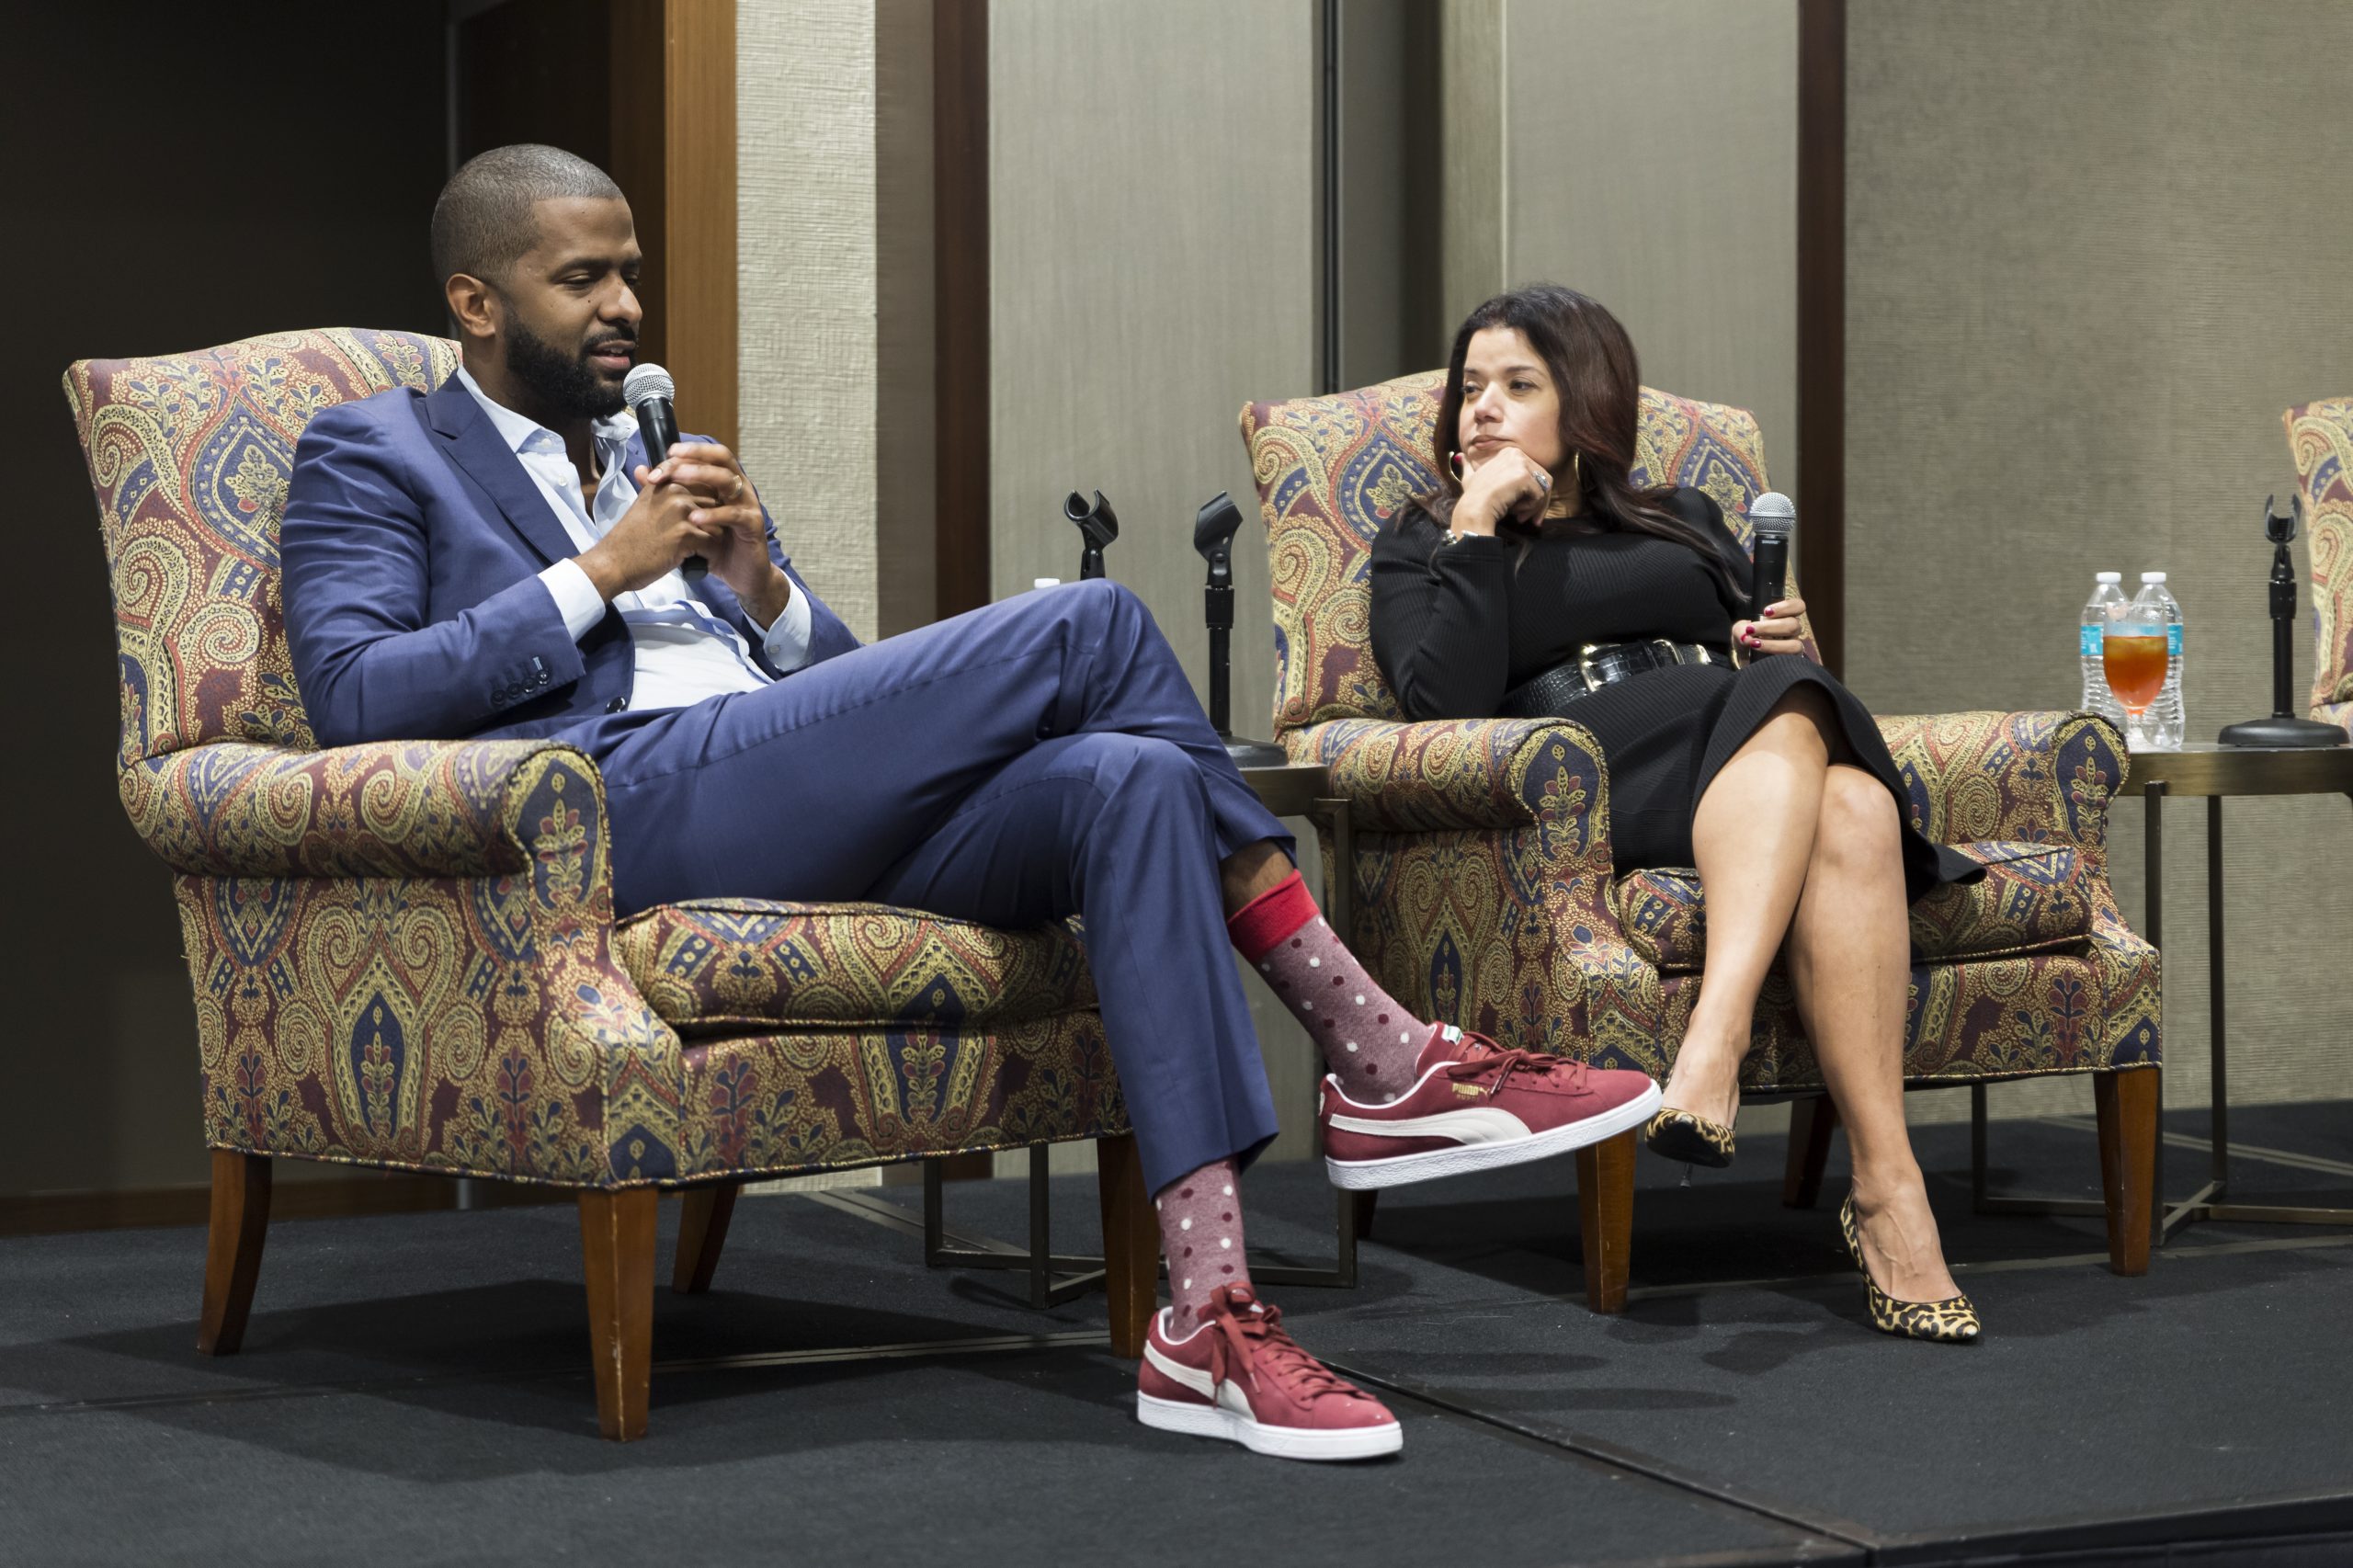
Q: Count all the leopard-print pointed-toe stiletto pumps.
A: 2